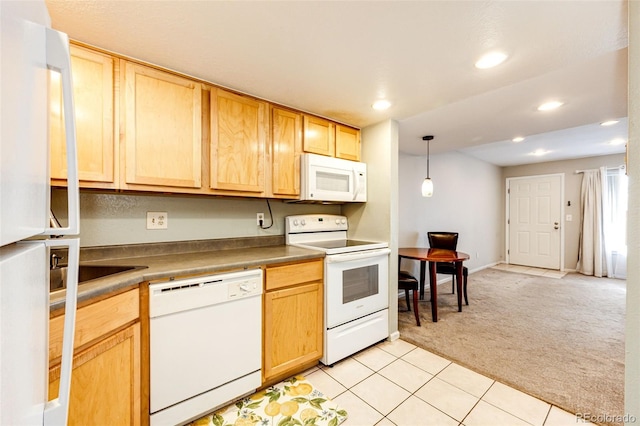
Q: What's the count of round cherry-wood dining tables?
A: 1